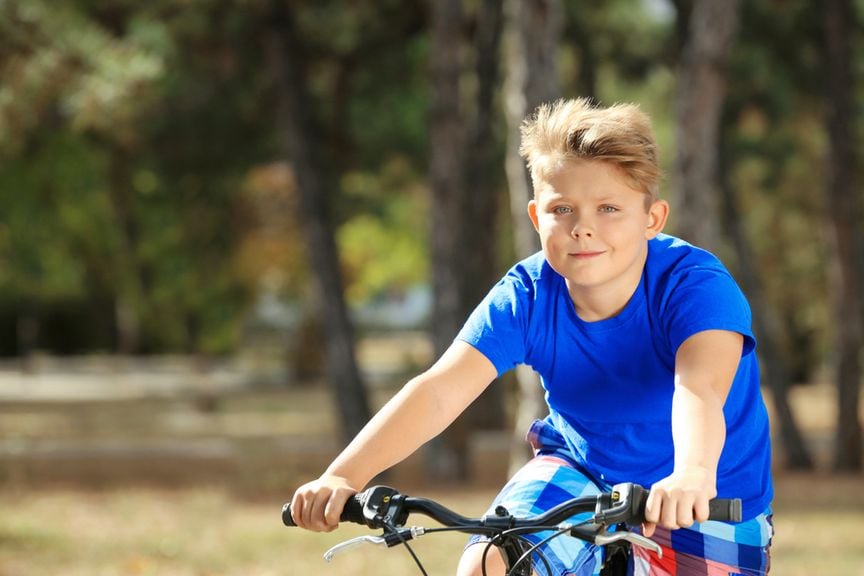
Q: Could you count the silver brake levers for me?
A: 2